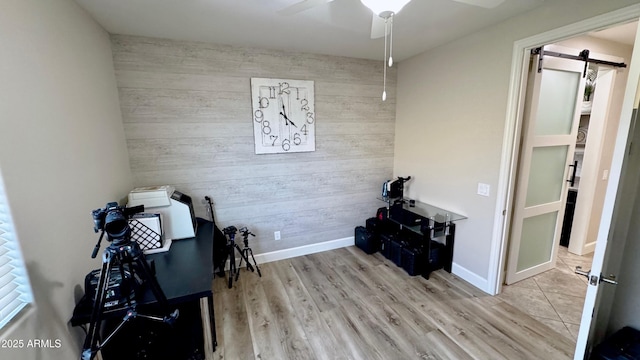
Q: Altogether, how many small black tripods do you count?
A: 2